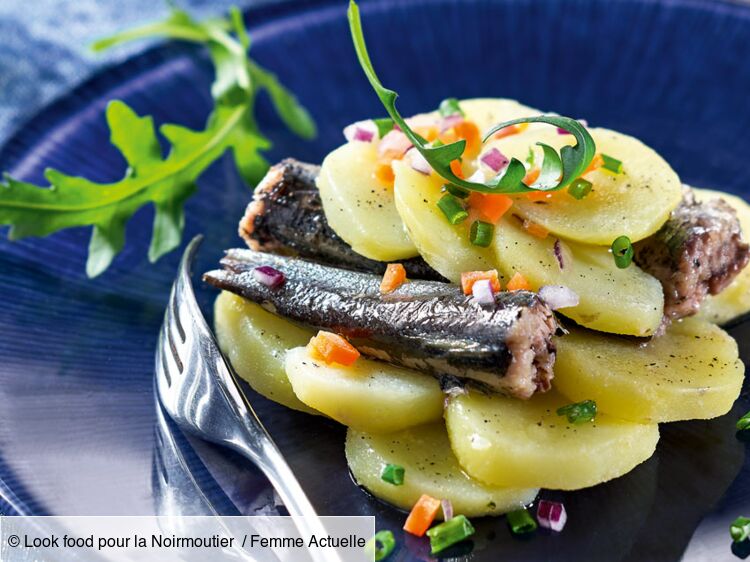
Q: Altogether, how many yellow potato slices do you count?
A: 11